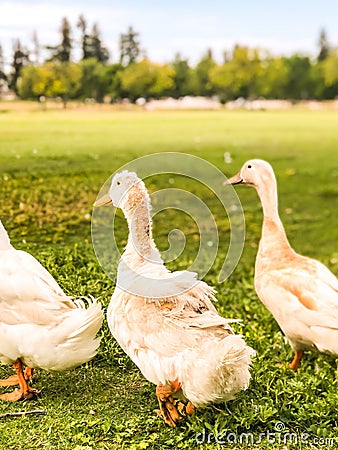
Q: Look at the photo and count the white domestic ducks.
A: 3